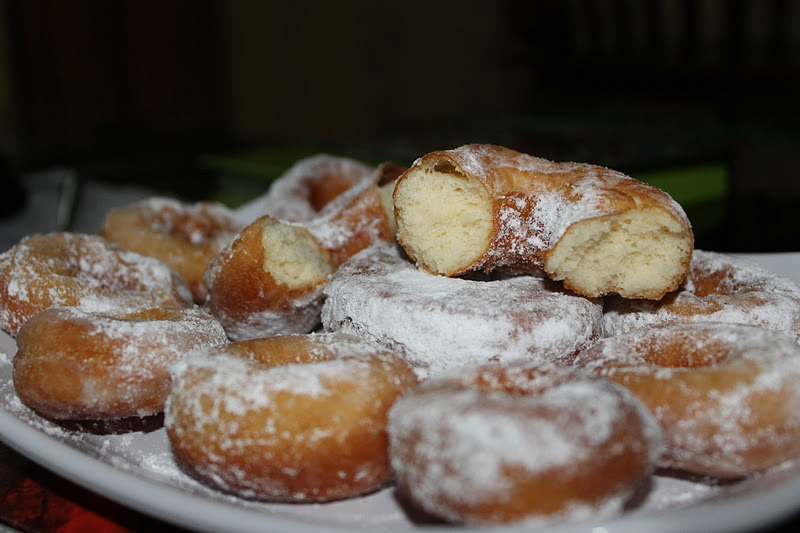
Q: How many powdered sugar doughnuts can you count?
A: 11